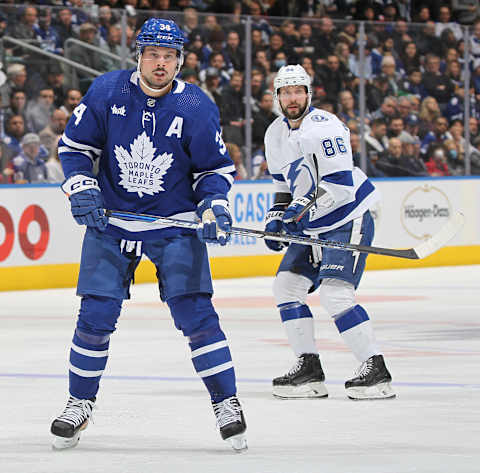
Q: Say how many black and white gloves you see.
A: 0